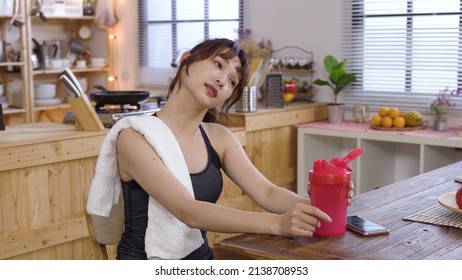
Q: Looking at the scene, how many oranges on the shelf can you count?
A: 5